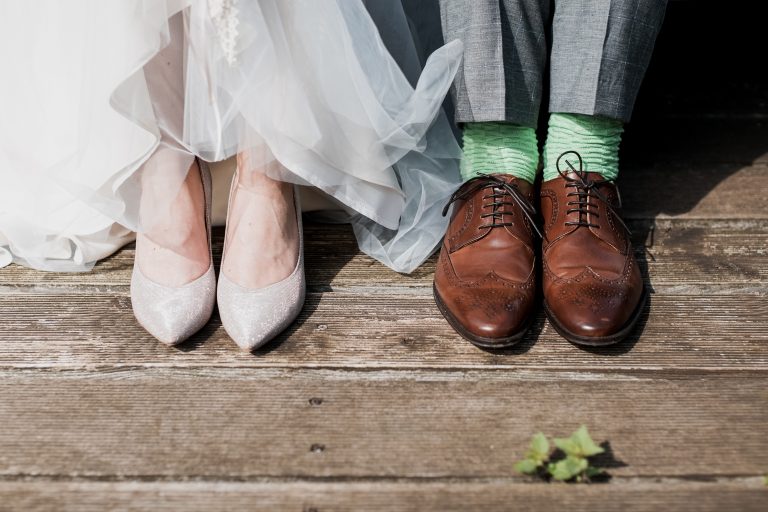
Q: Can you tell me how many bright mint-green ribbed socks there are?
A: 2